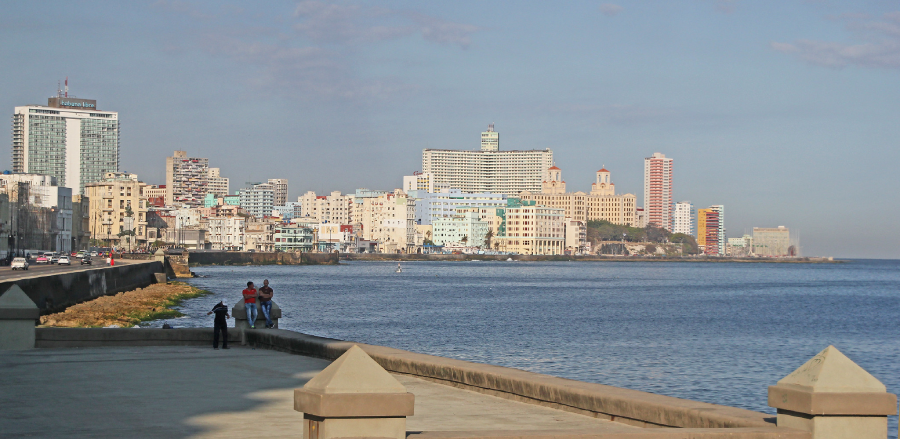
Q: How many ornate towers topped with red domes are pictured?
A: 2